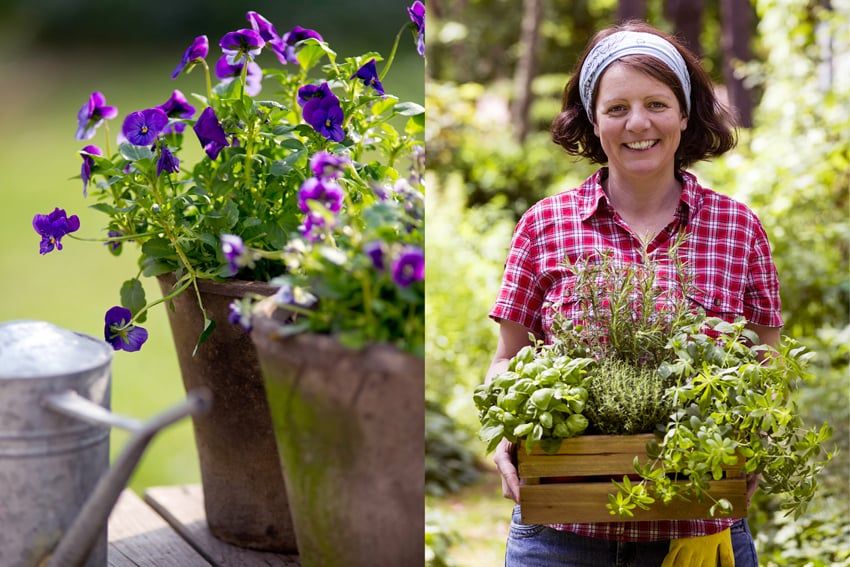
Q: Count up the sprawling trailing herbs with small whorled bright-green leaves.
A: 1